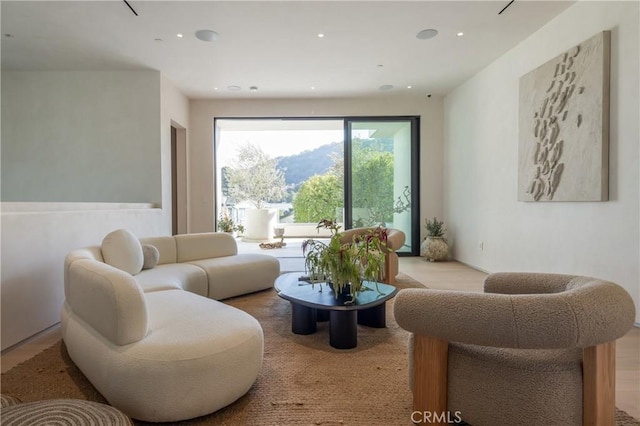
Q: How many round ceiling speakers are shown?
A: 4